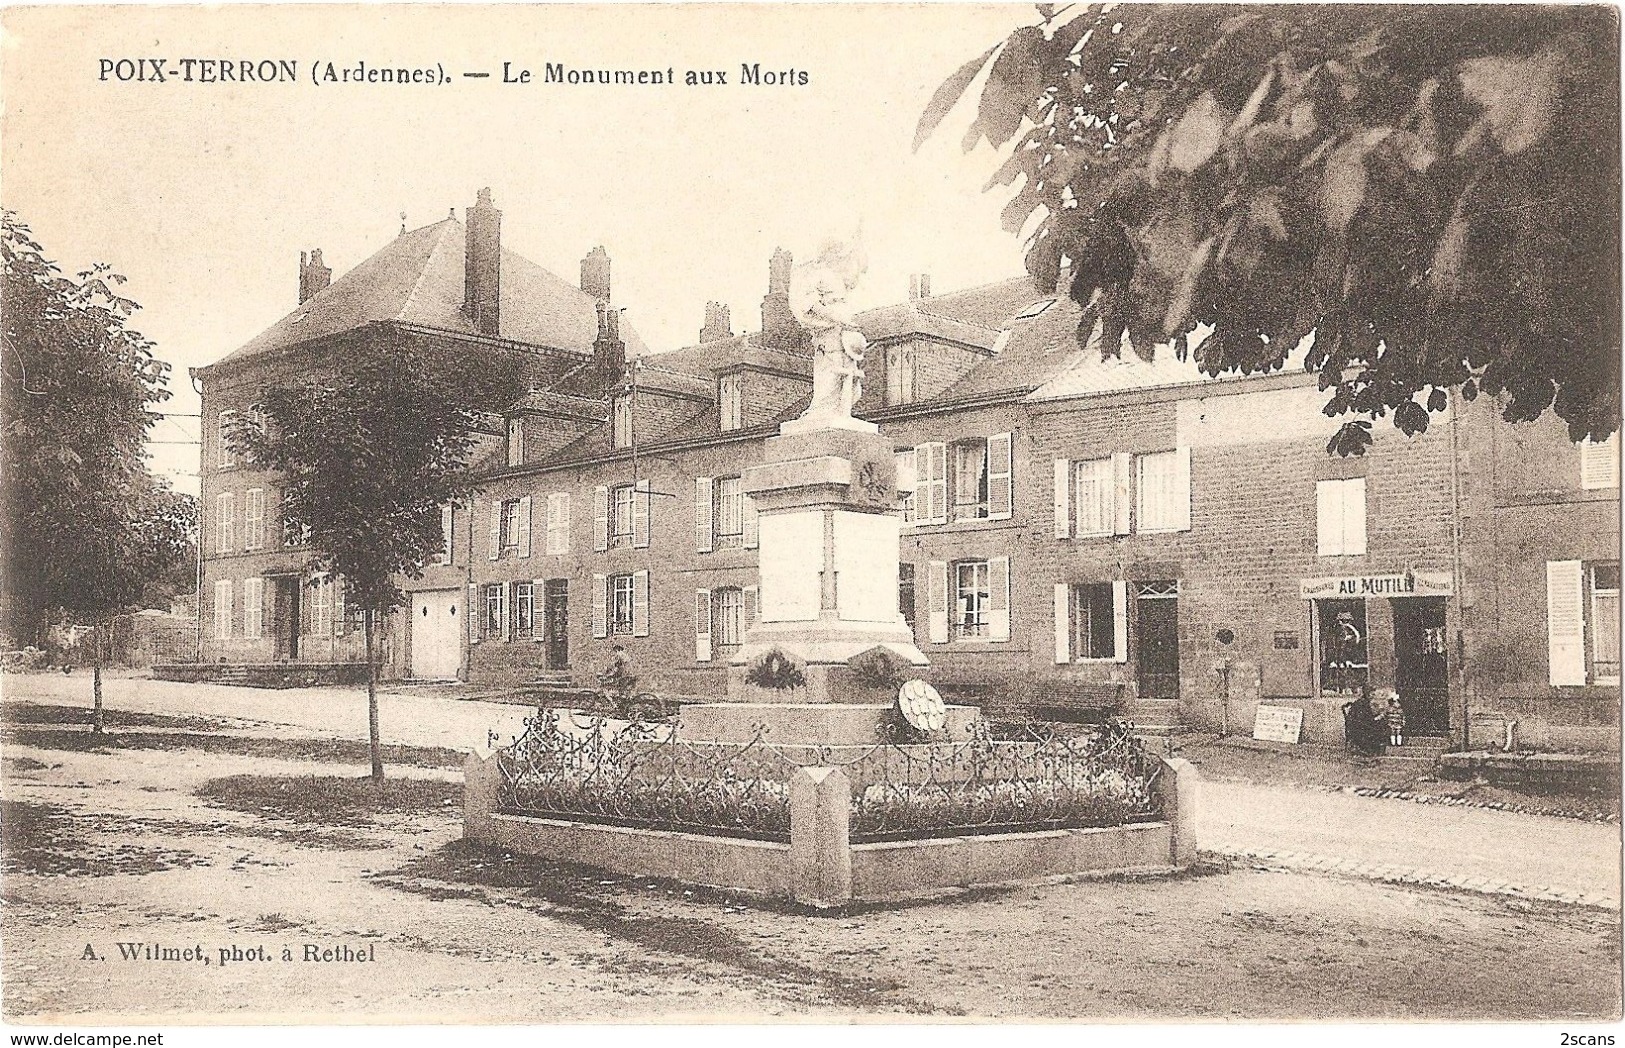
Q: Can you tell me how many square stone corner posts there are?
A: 3